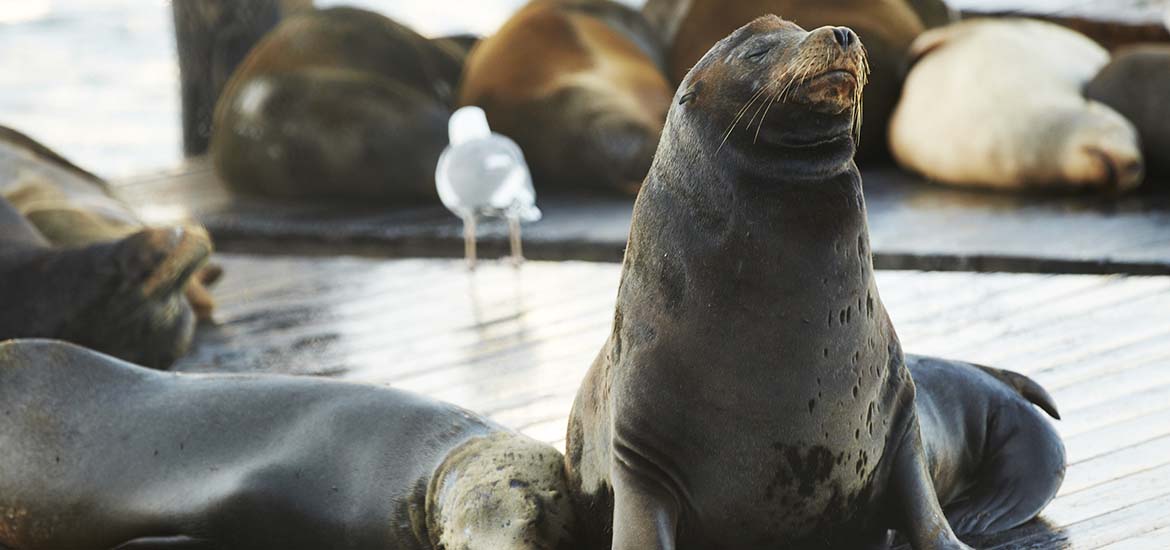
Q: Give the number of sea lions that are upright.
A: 1